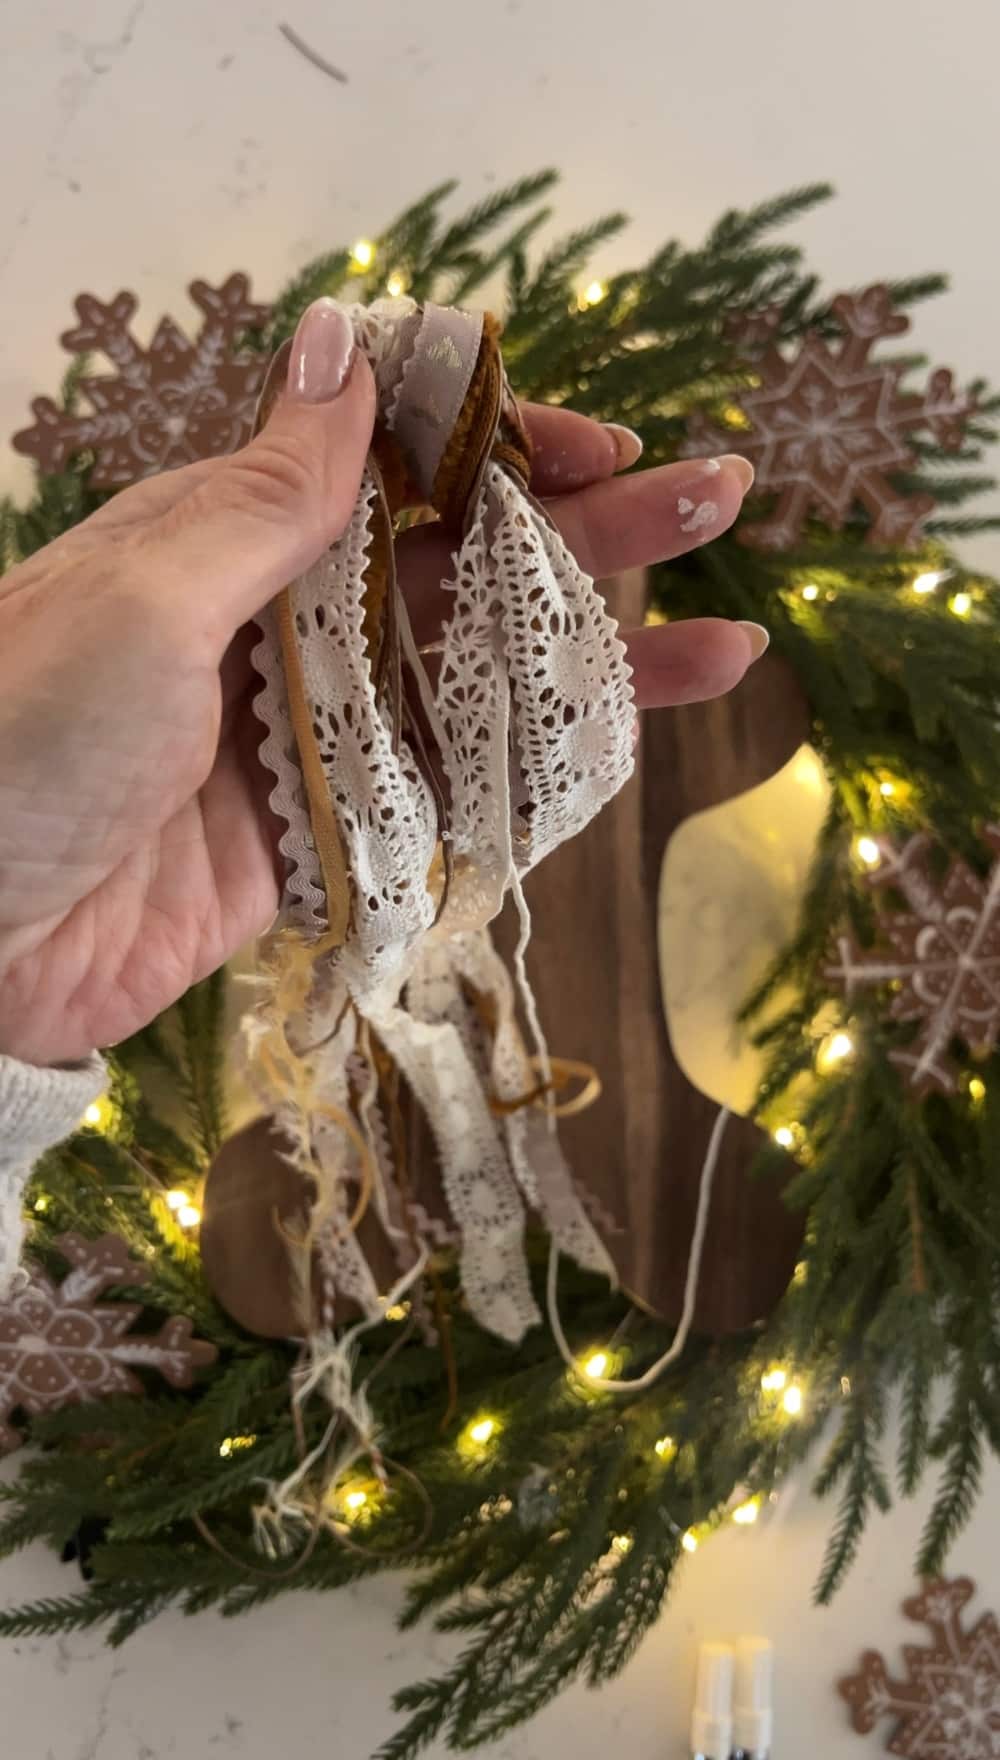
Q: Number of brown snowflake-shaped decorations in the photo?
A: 5